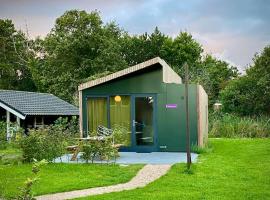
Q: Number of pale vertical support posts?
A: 2